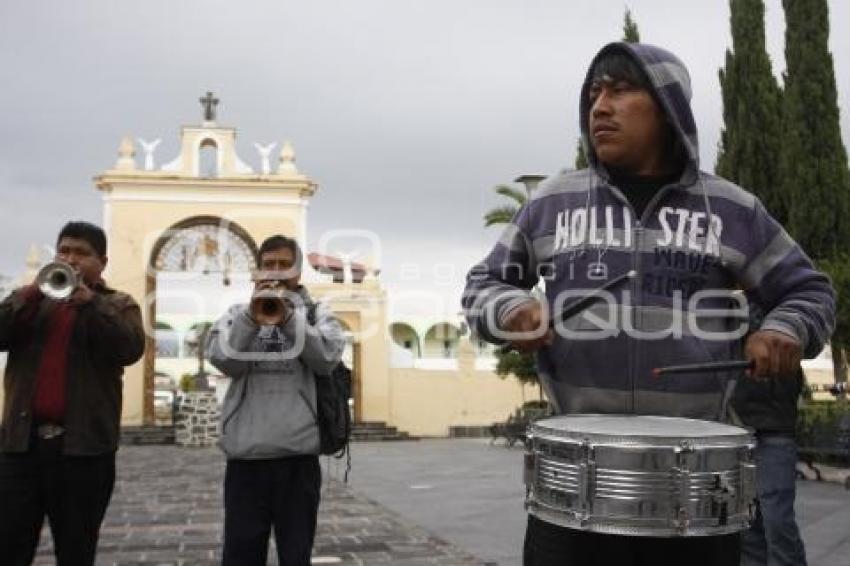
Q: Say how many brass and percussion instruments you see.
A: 3